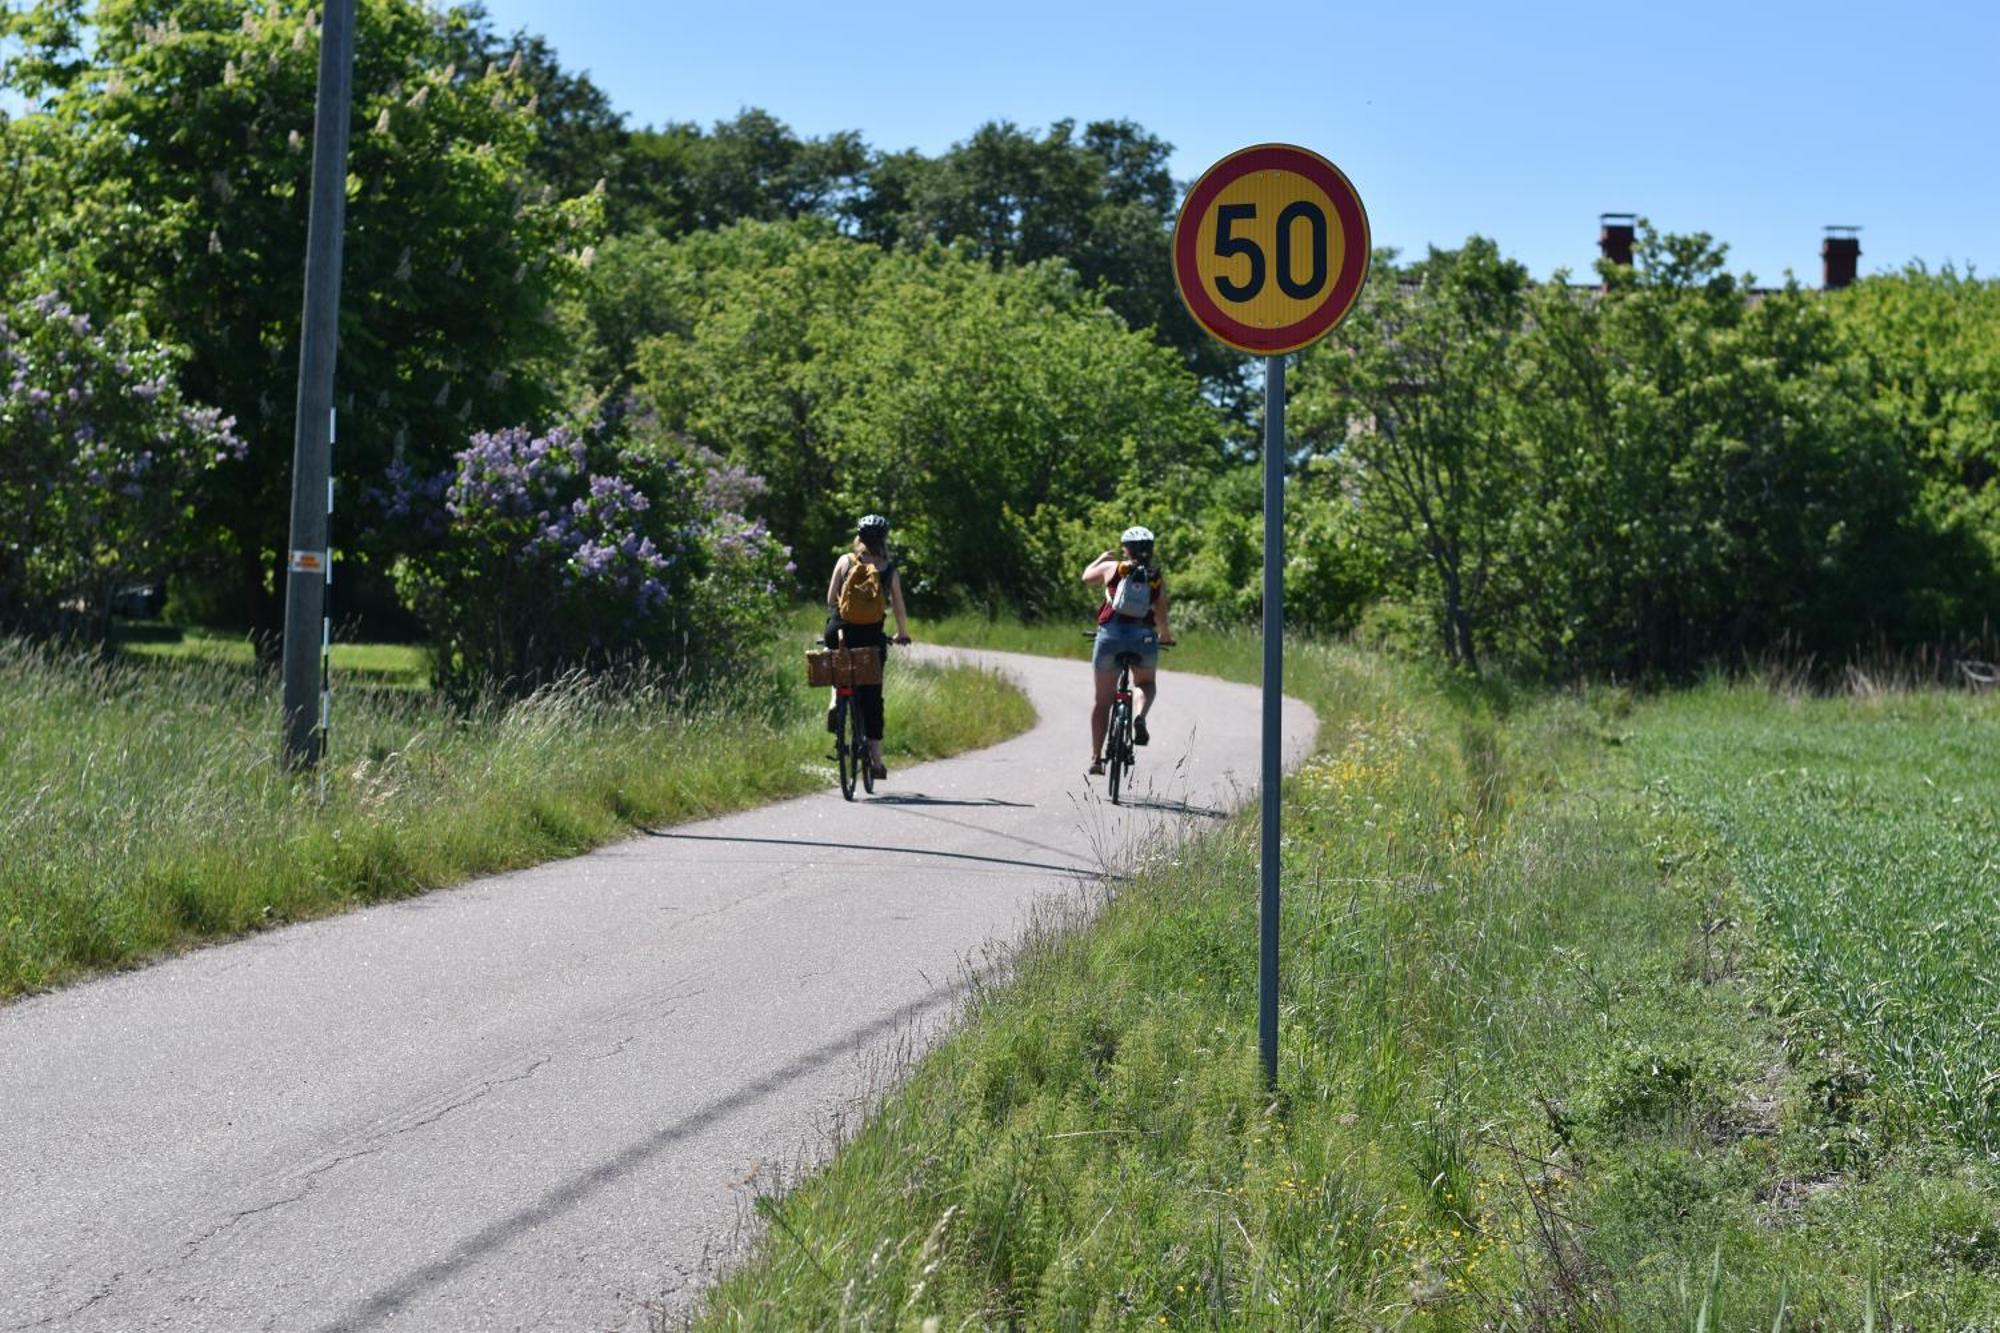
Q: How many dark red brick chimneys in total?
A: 2